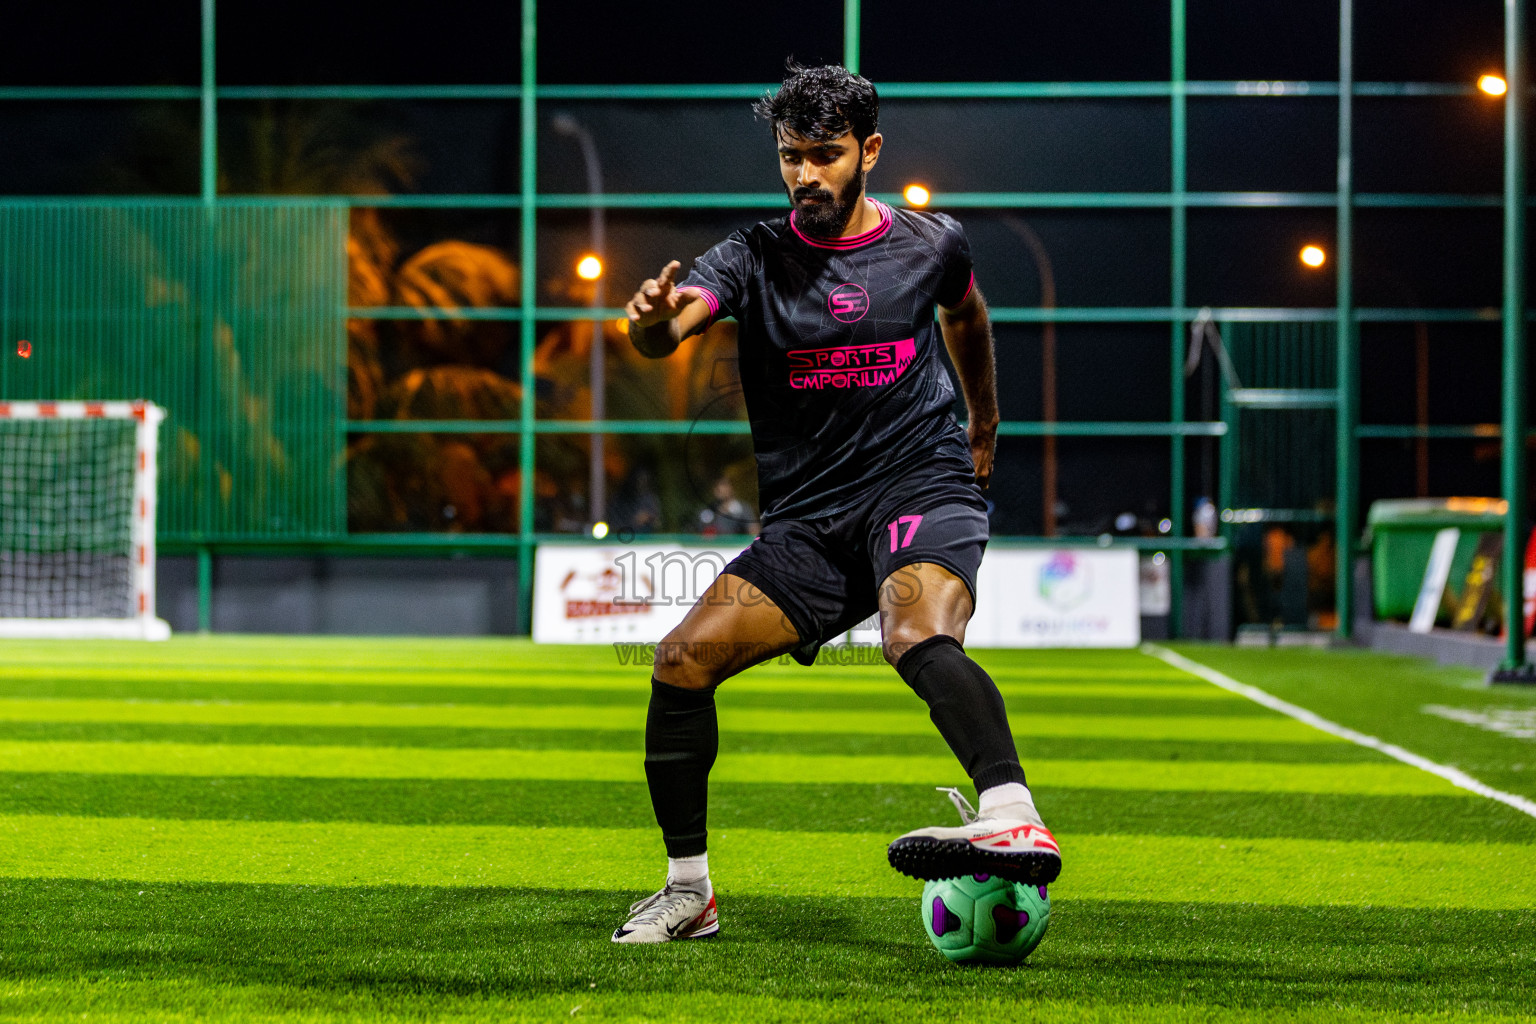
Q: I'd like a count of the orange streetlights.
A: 4